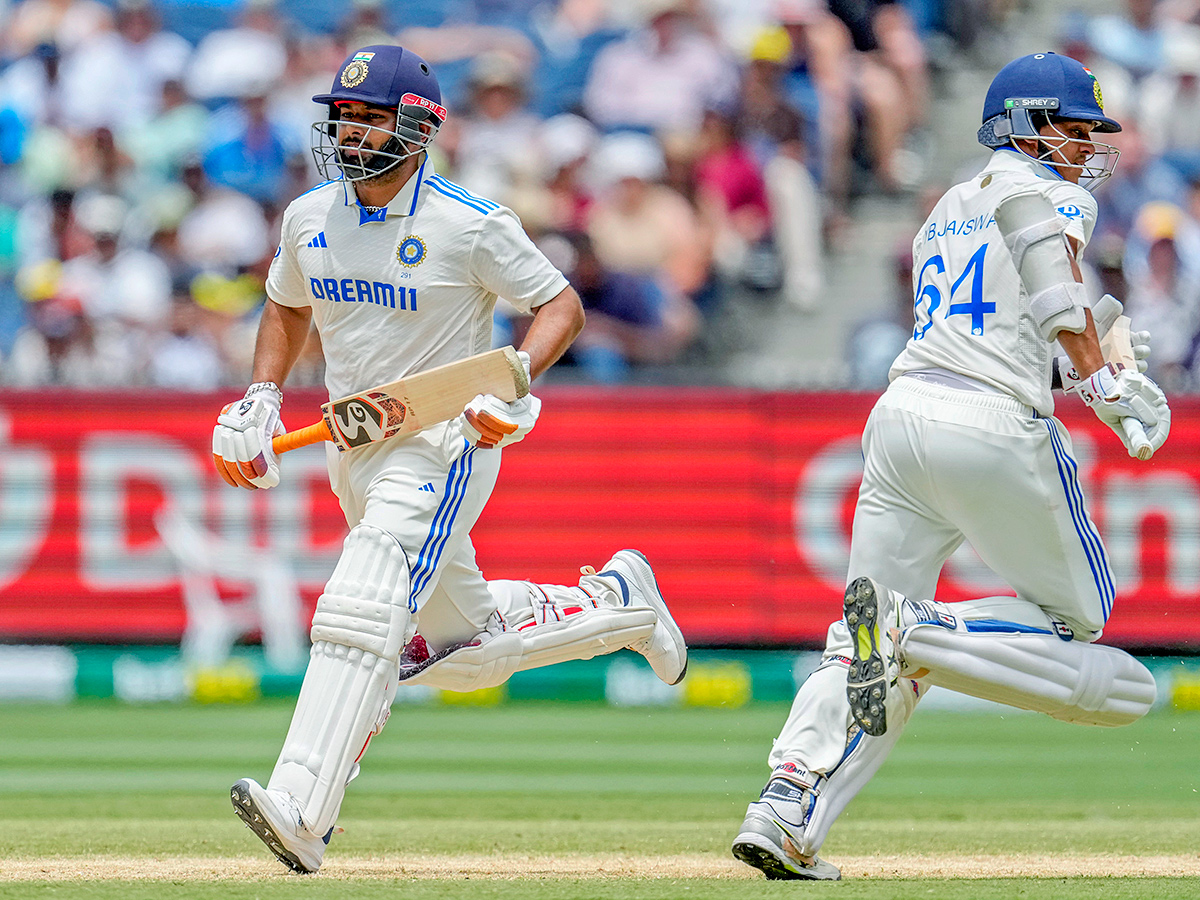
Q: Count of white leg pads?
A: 4